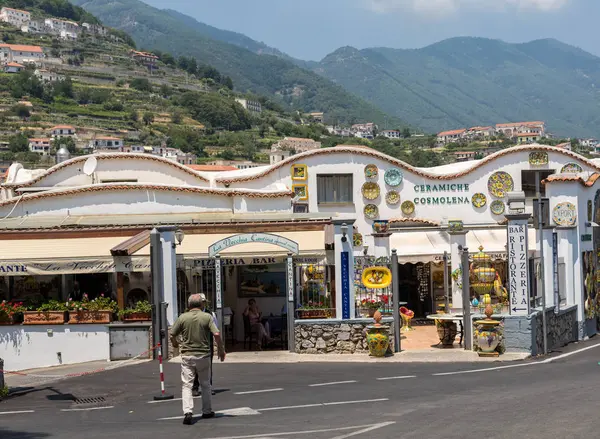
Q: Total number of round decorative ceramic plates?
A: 11